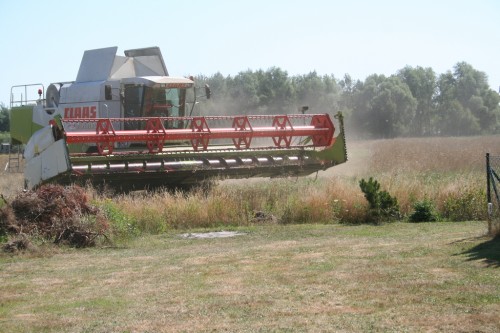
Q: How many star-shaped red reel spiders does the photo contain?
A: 5